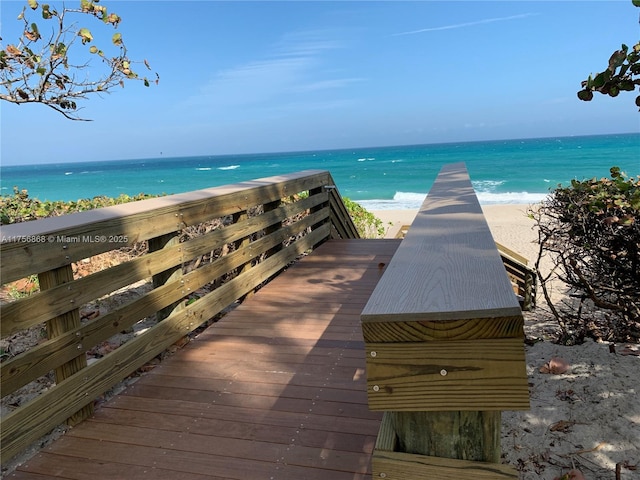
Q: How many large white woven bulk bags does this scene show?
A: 0